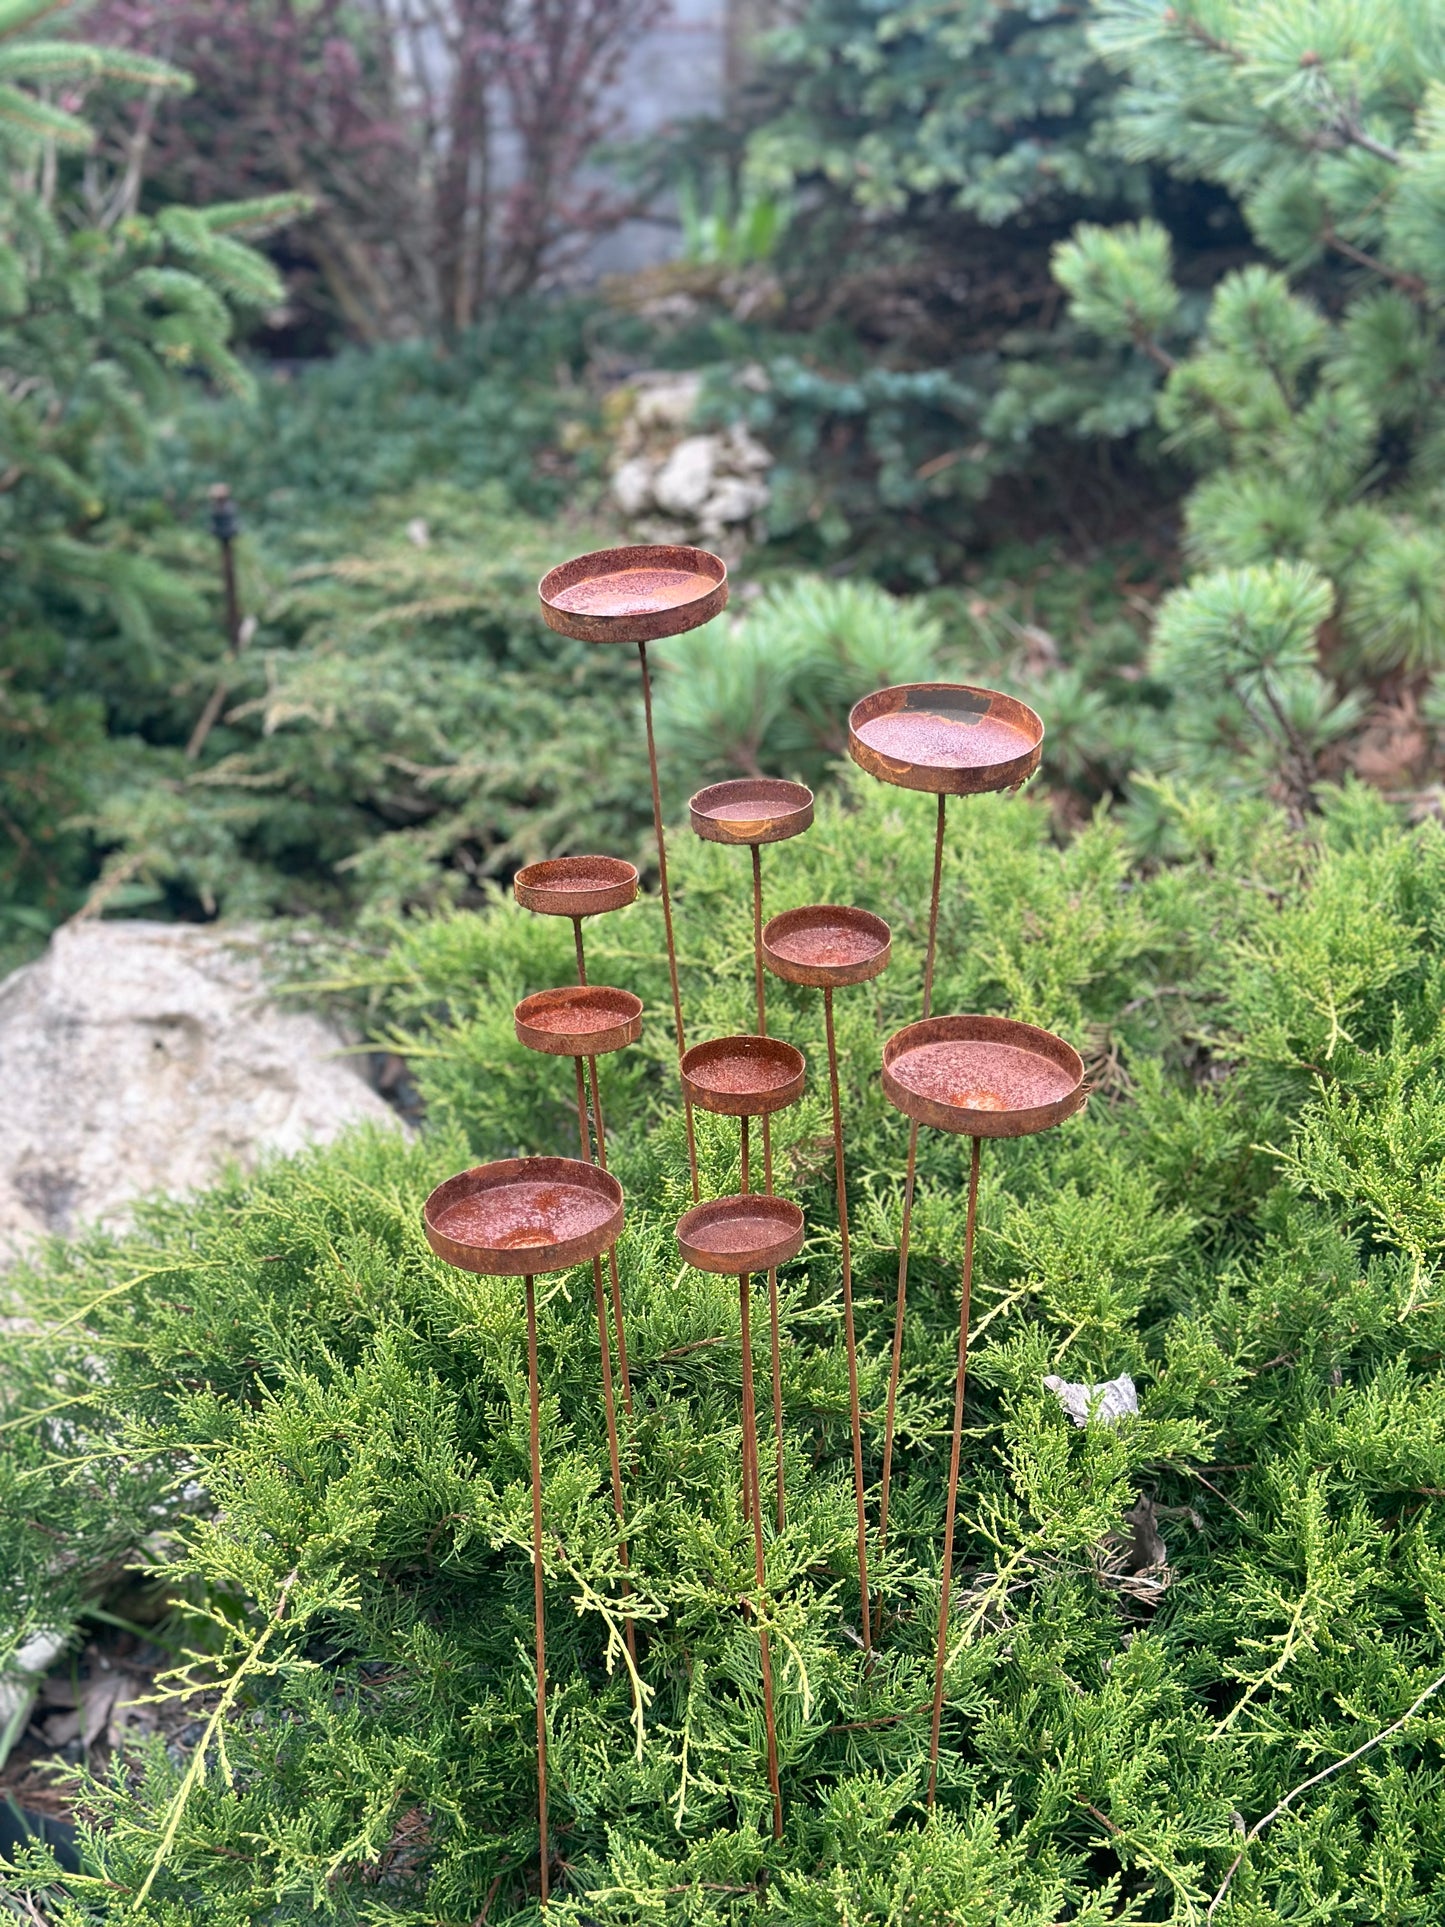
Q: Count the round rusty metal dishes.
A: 10